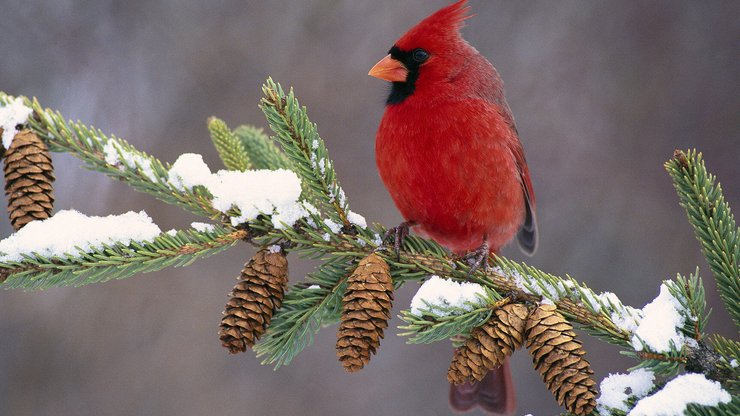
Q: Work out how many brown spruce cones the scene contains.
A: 5